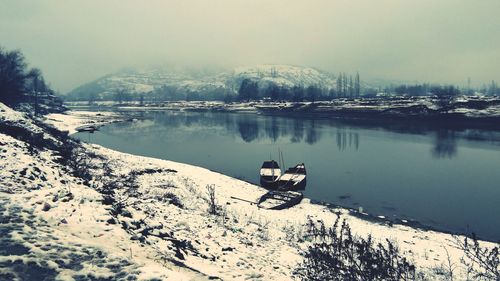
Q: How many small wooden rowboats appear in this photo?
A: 3